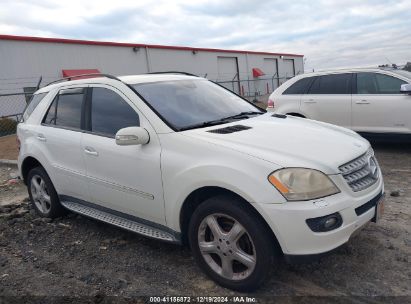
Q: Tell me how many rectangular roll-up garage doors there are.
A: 3